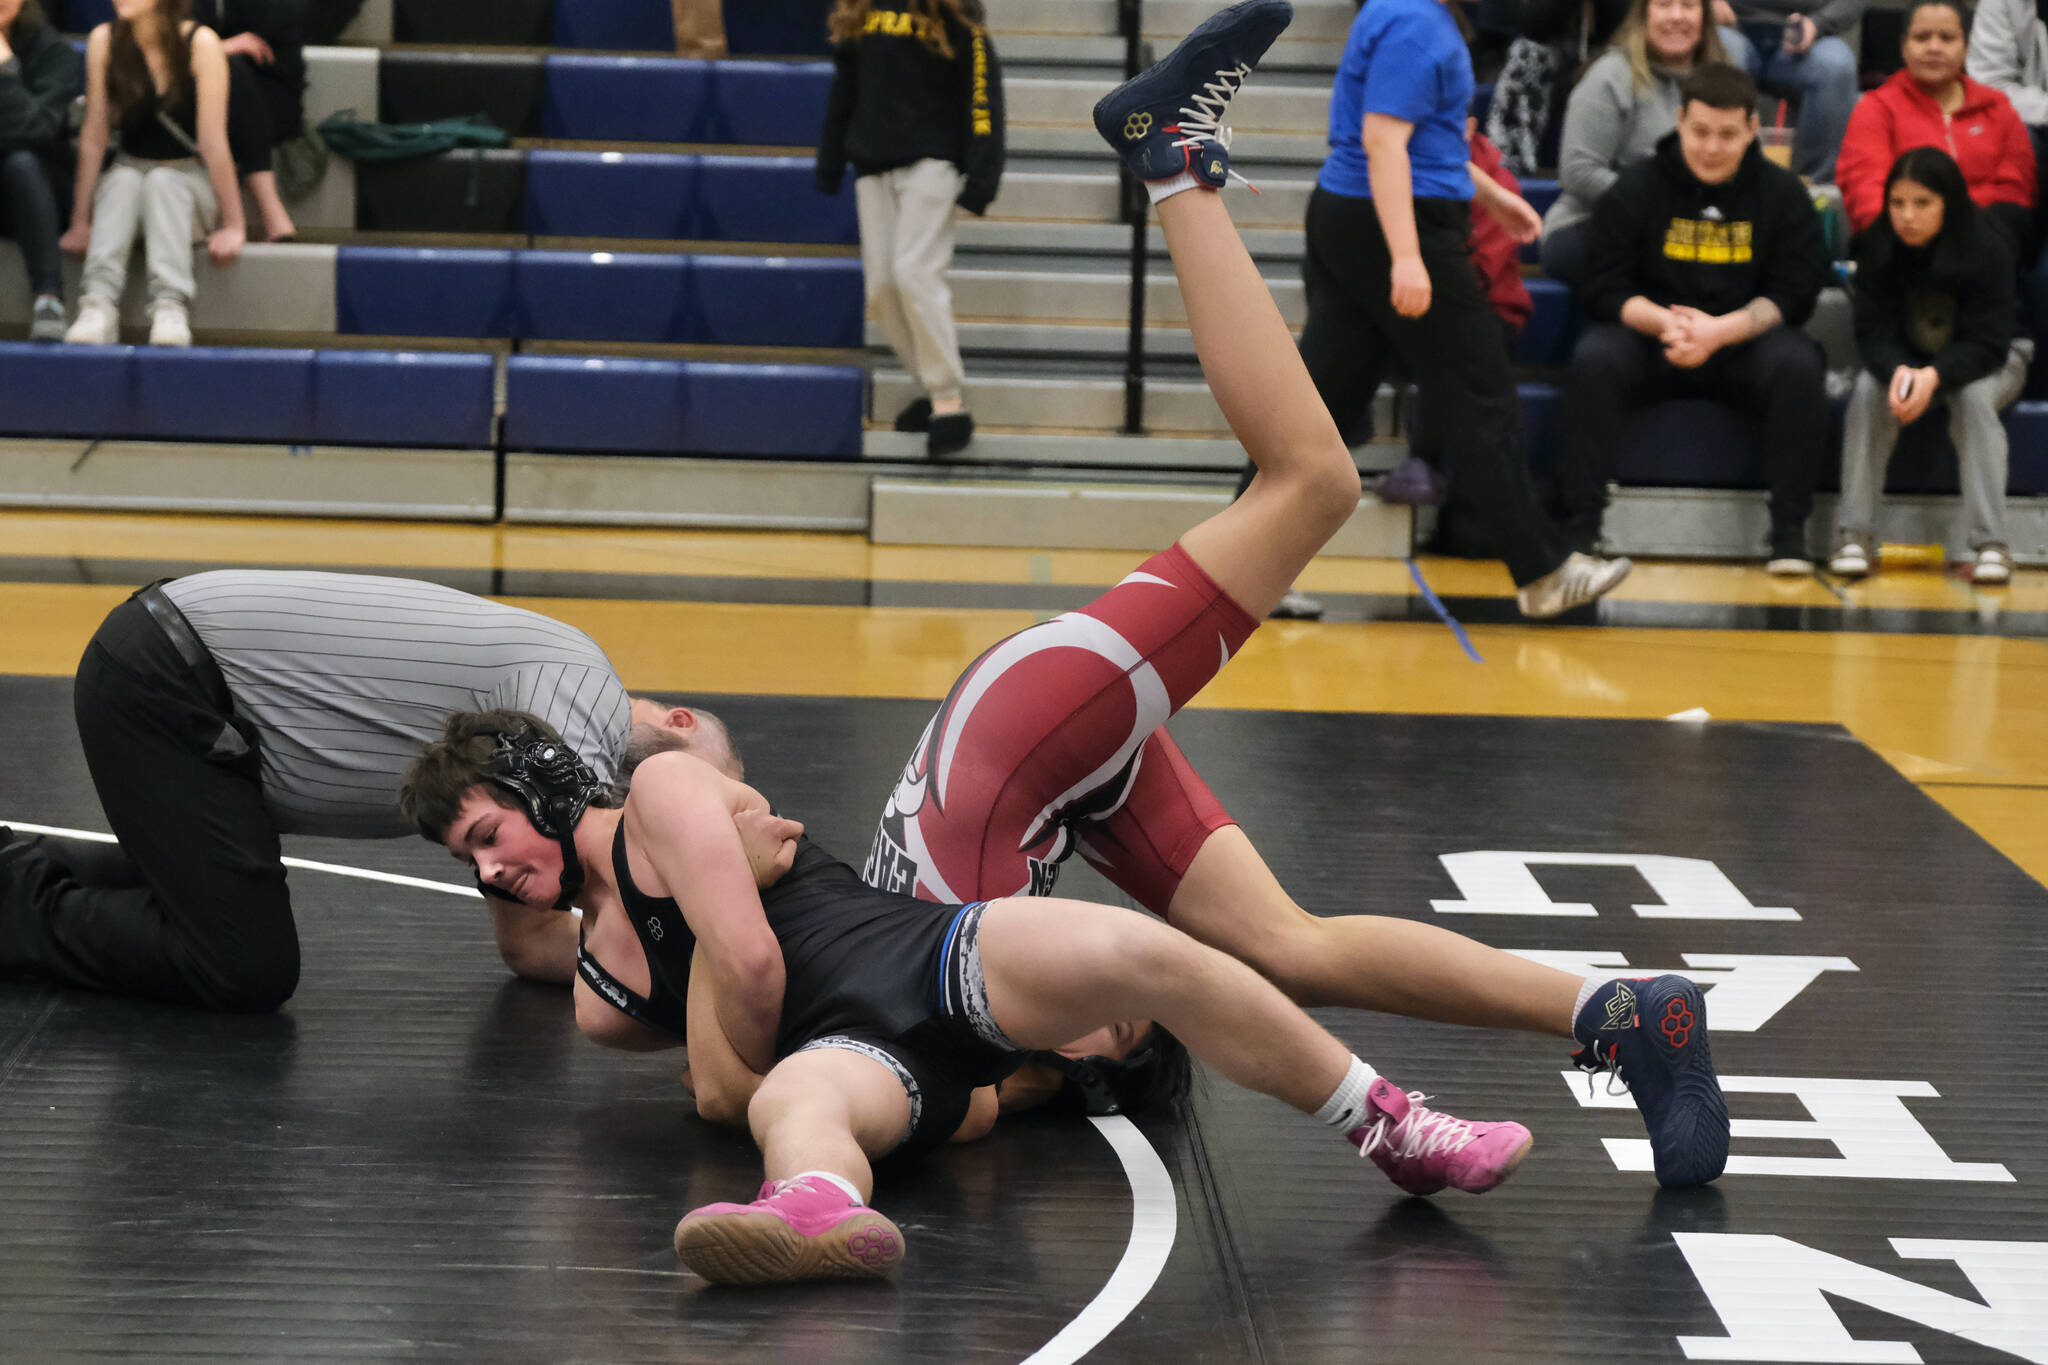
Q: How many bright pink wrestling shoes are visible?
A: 2